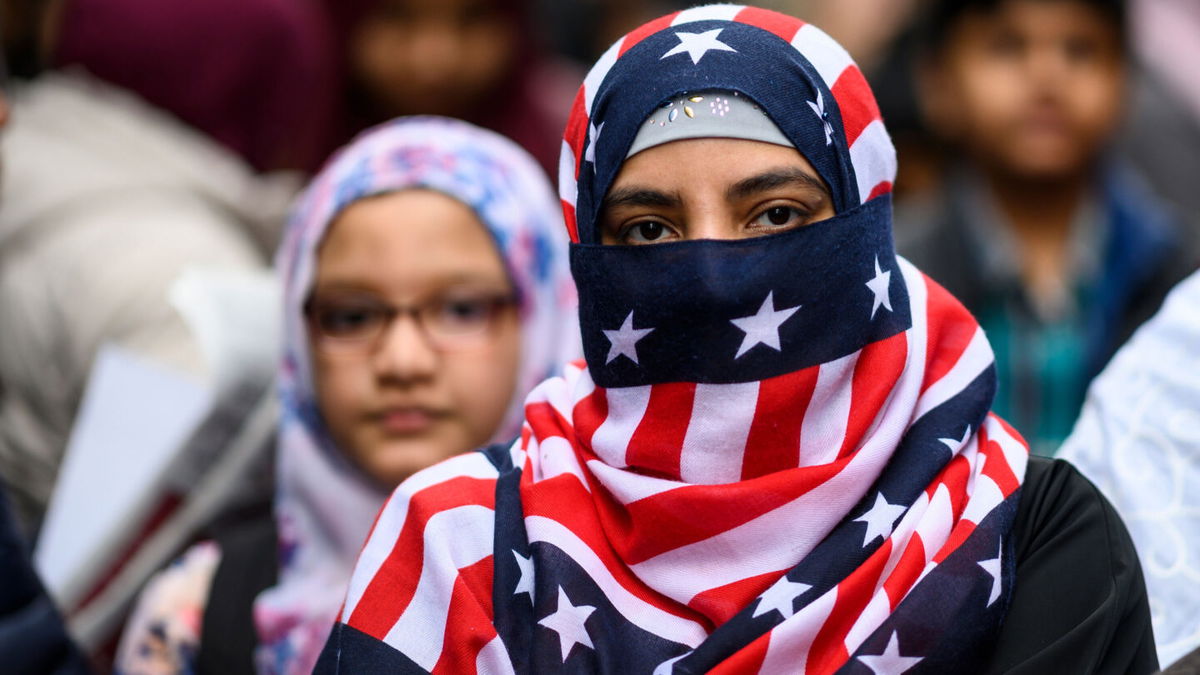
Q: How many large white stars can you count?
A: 13